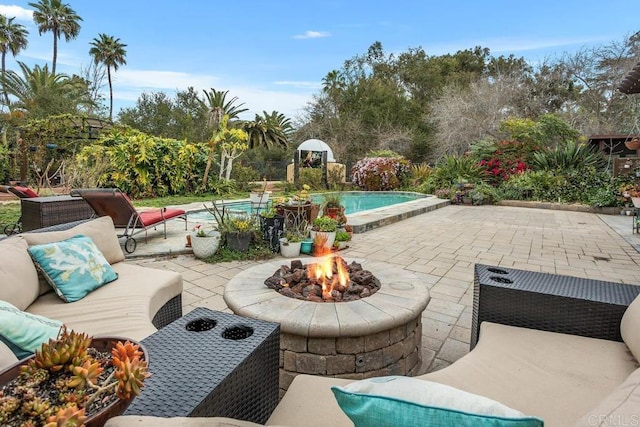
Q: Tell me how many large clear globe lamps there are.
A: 0